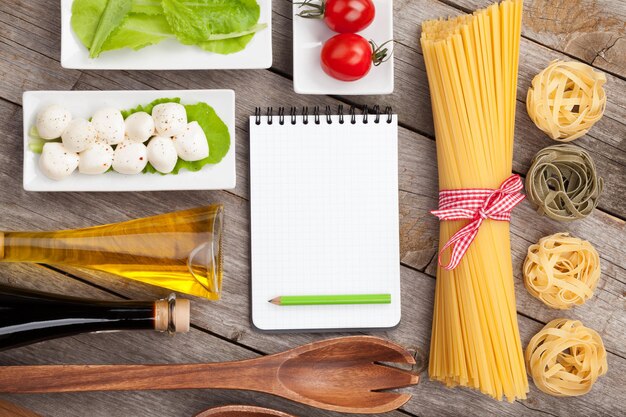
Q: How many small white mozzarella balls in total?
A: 10